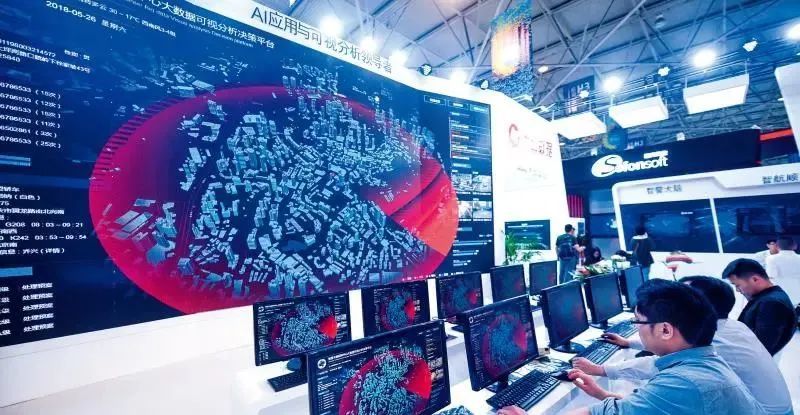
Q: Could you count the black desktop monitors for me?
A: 10